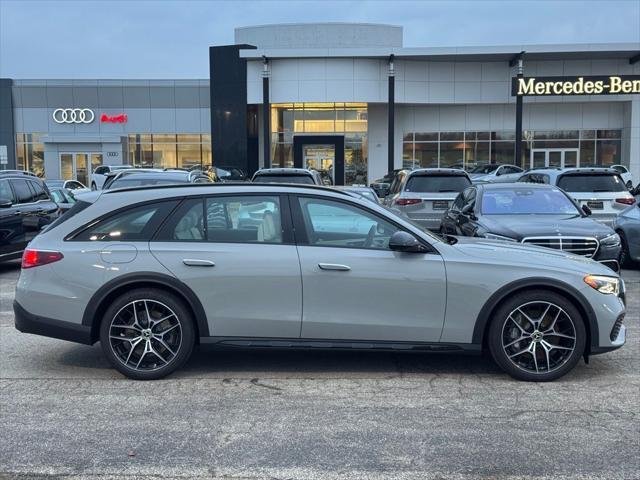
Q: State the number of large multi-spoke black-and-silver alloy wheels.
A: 2